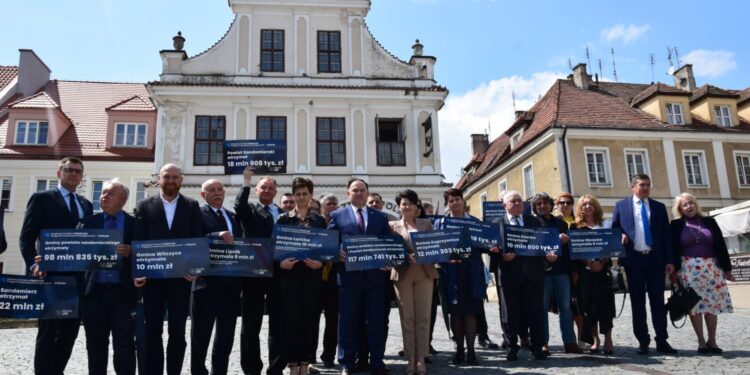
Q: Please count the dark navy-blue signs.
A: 12